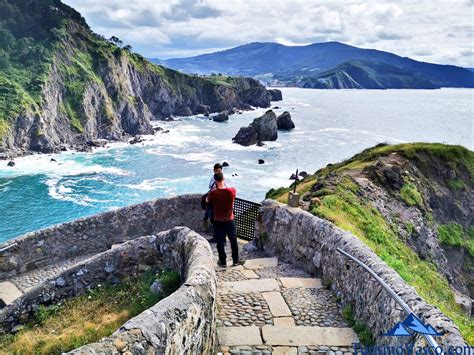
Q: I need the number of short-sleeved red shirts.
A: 1